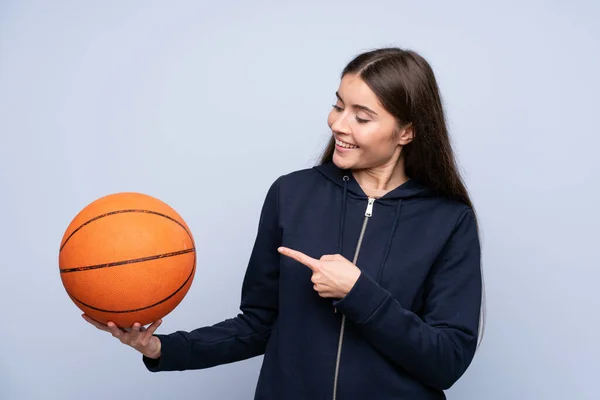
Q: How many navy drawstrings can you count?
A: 2